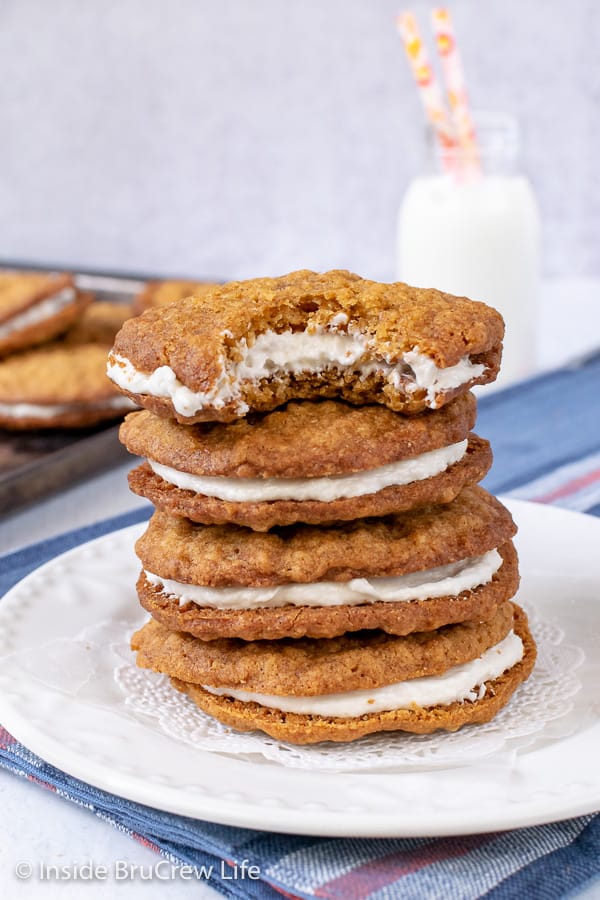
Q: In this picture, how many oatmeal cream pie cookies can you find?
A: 8